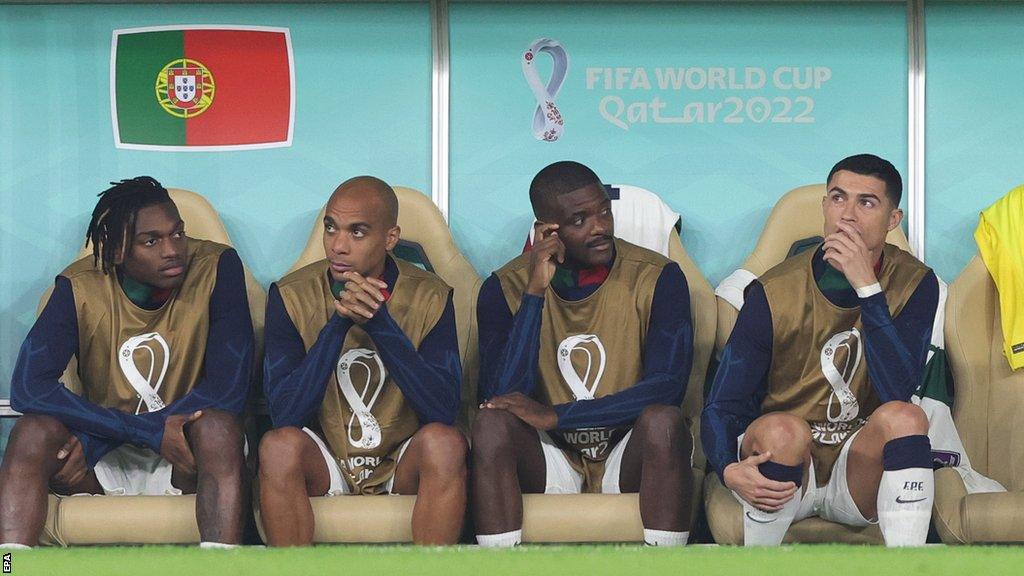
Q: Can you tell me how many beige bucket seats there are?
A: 5